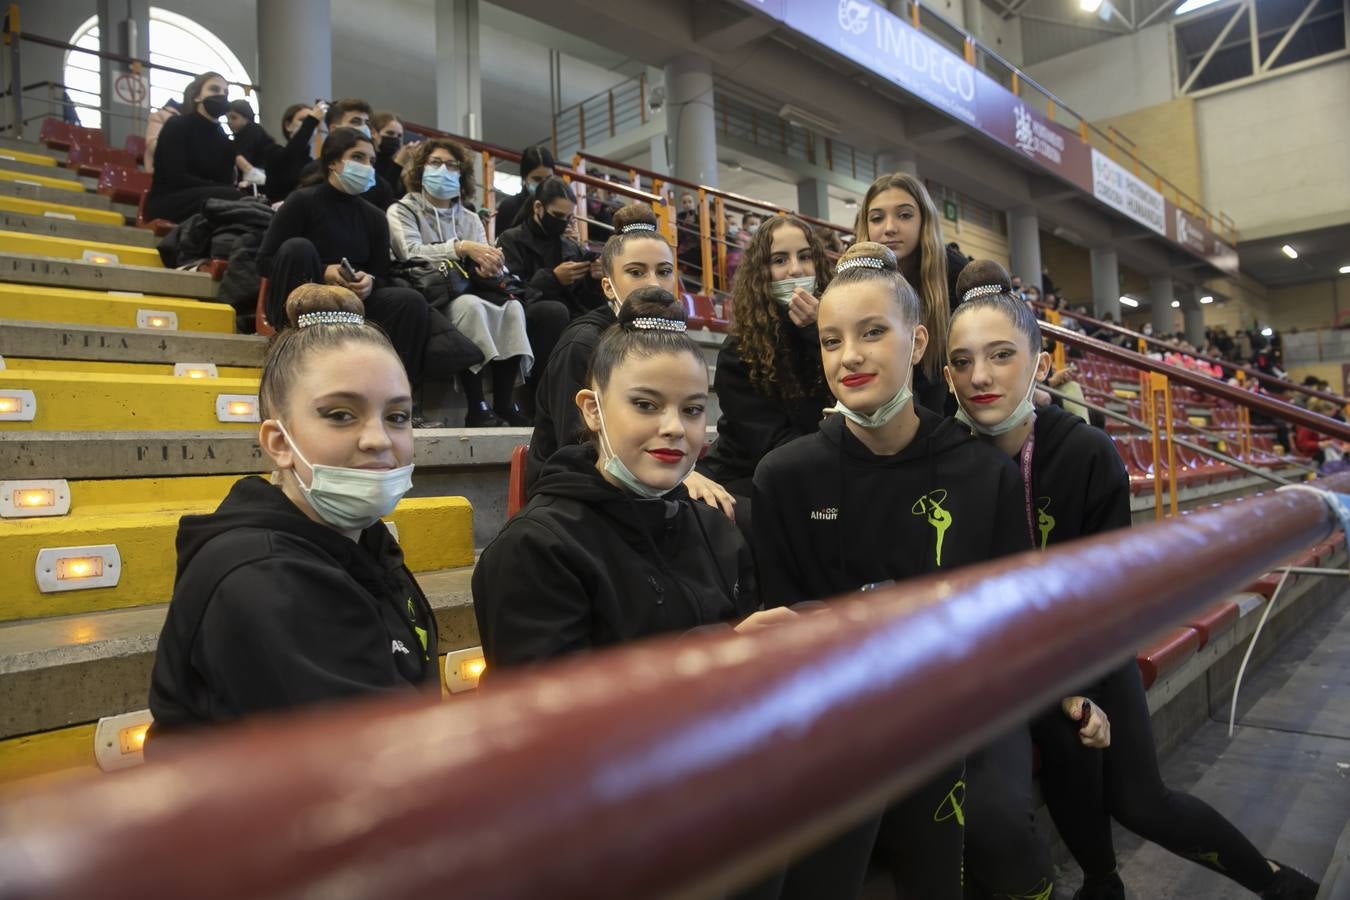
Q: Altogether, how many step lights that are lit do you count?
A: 9